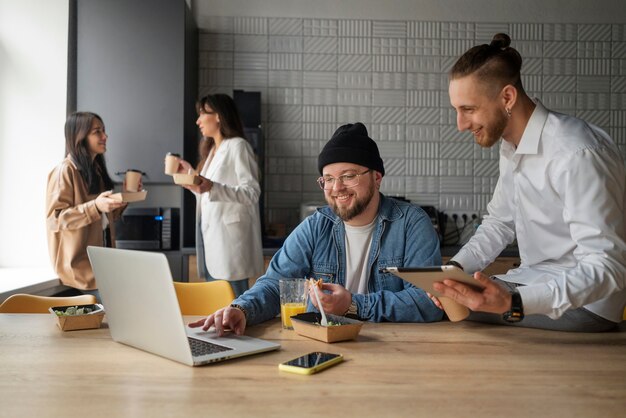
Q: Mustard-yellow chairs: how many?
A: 2